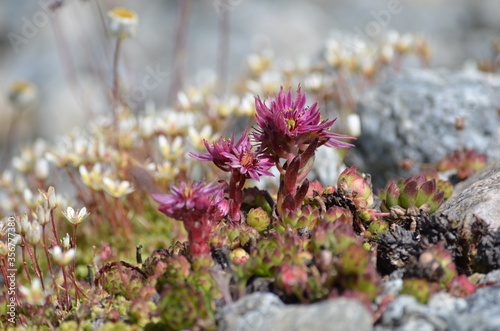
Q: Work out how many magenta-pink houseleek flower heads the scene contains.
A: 3